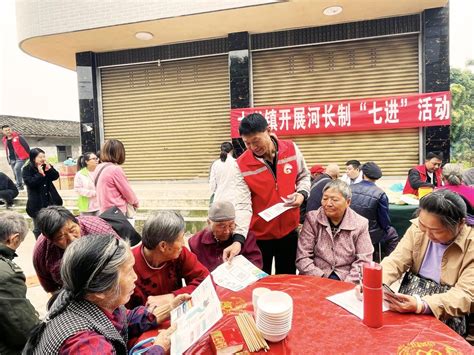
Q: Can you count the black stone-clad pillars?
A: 3